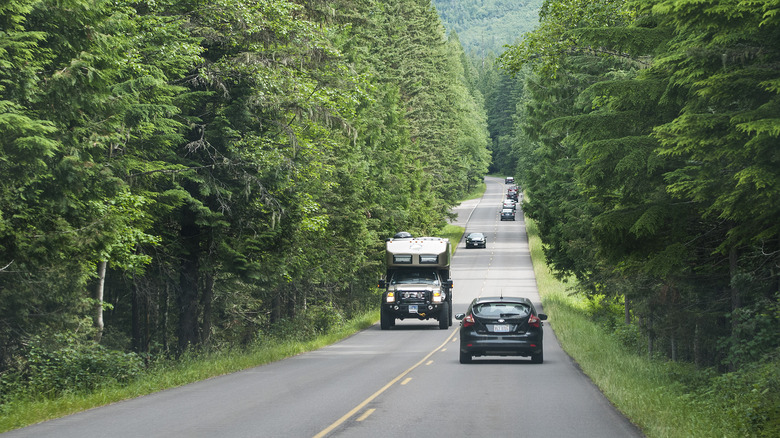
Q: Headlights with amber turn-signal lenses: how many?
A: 2